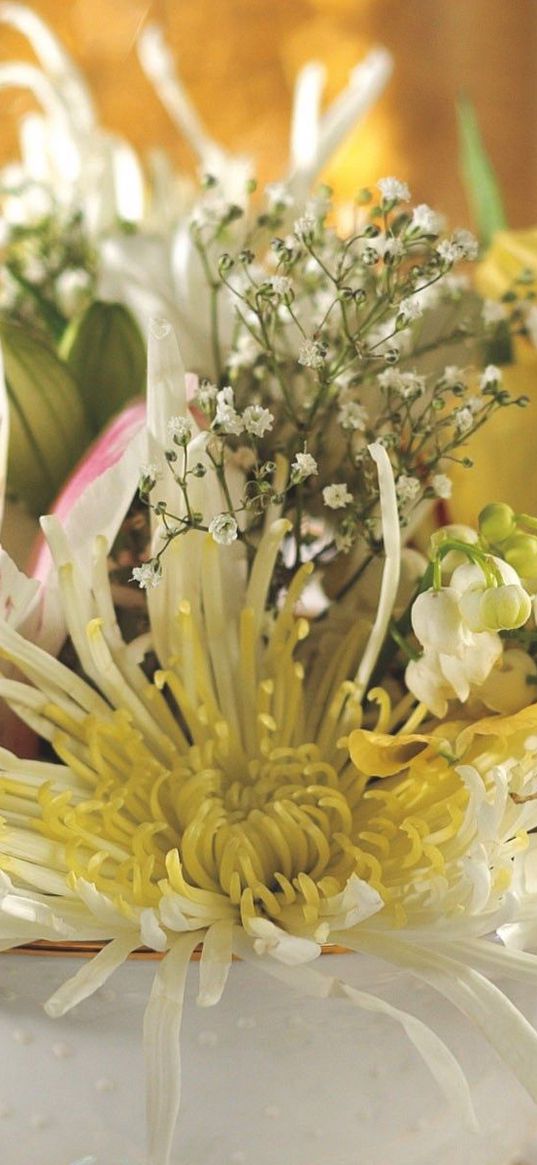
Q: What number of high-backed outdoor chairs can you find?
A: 0